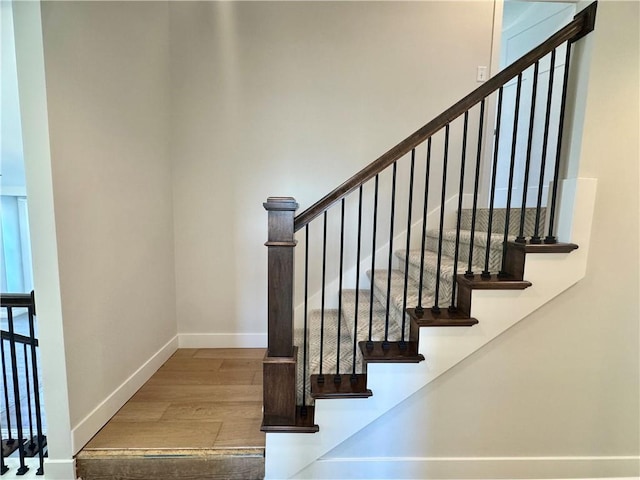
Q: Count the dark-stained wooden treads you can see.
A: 6